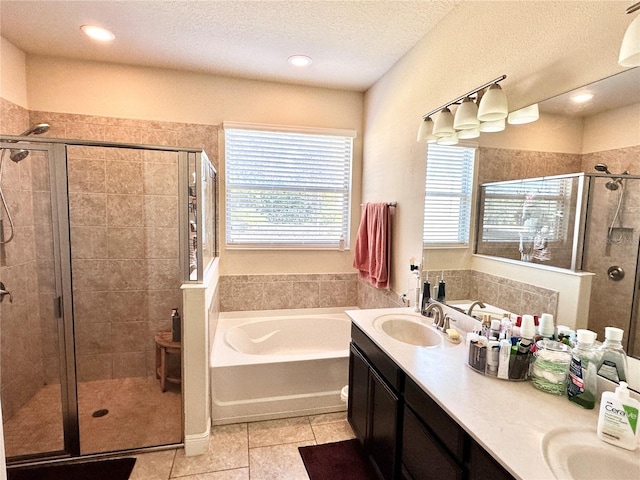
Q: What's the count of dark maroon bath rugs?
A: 2